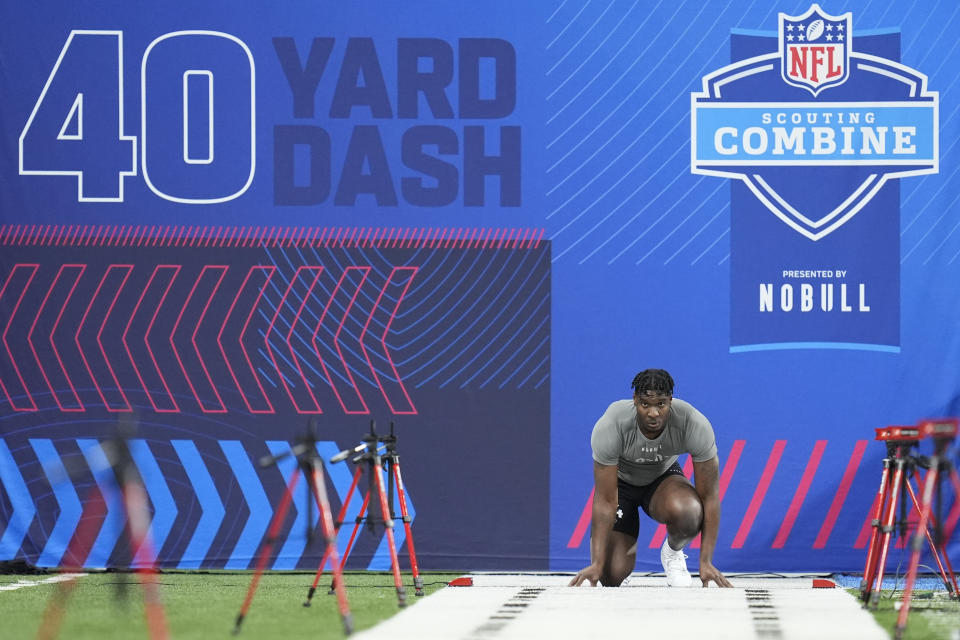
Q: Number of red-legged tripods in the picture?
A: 7